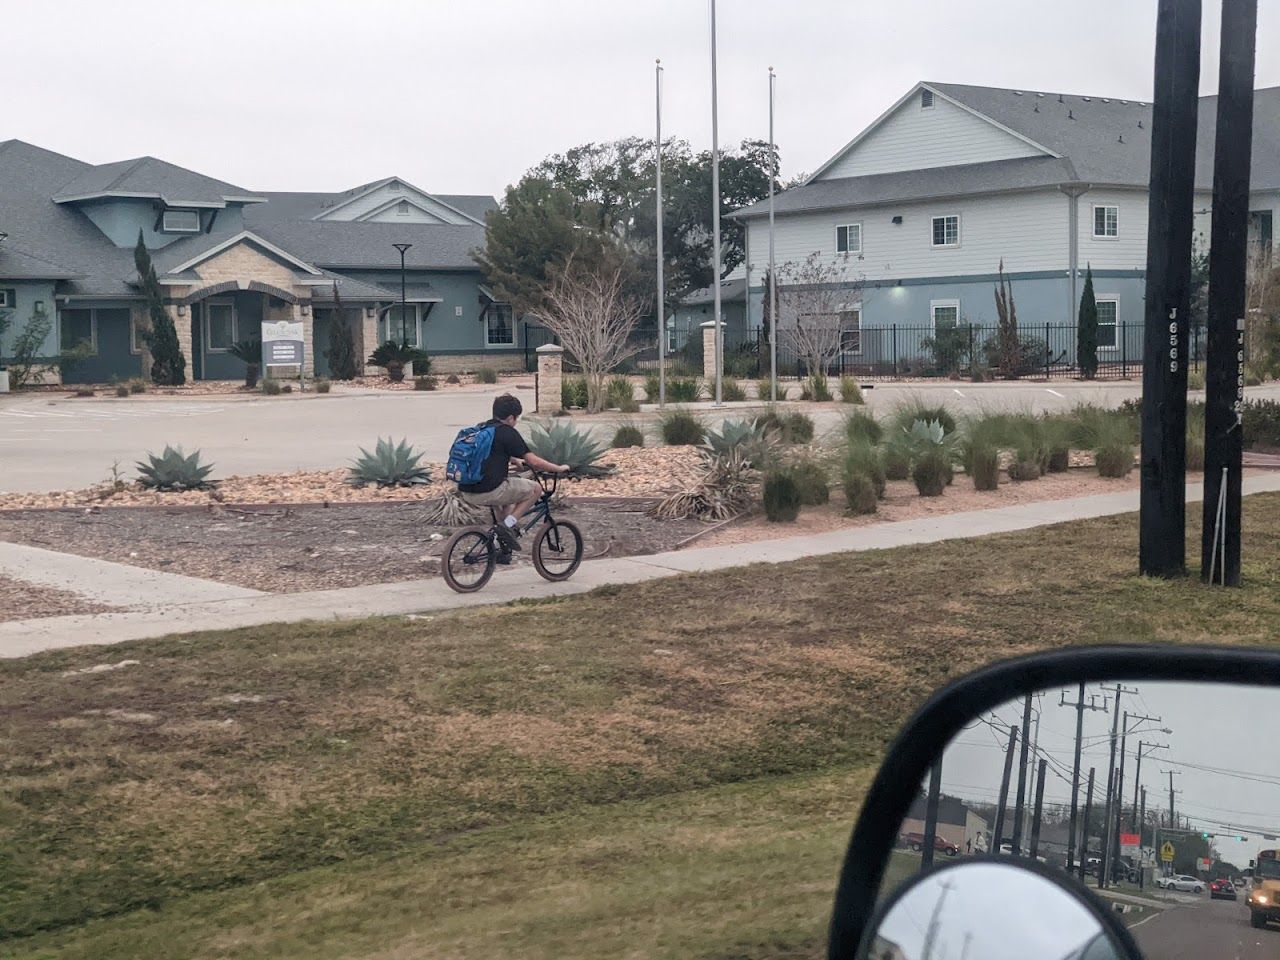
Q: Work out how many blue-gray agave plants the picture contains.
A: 5